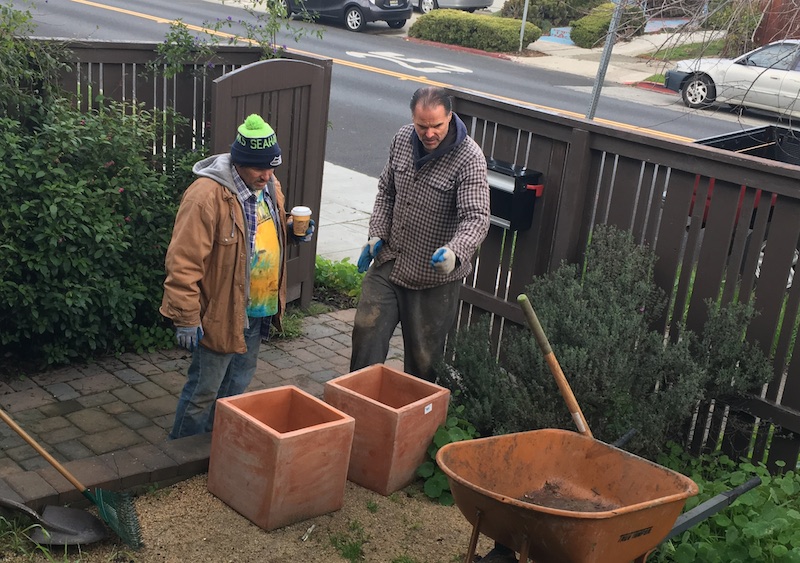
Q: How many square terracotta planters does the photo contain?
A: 2